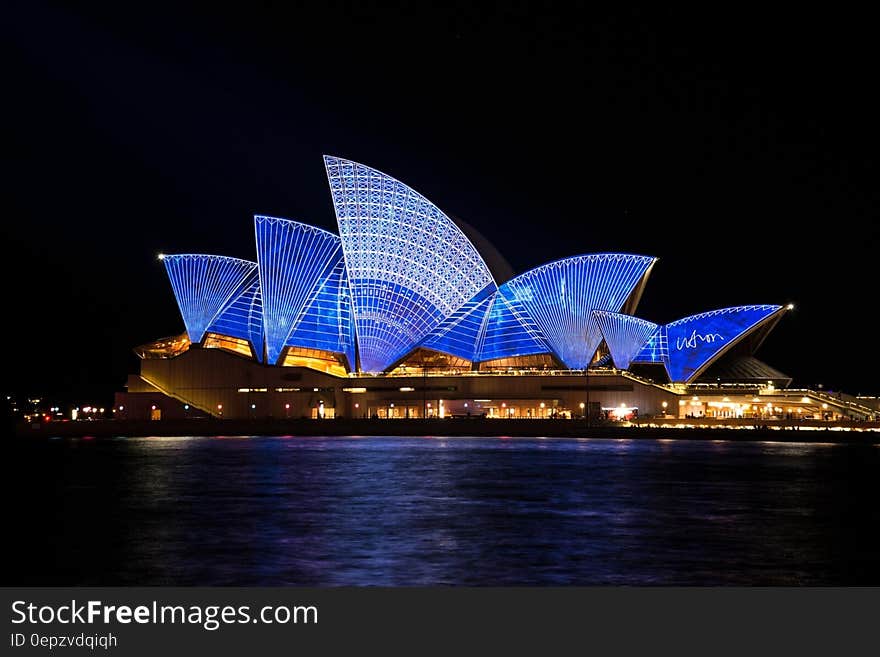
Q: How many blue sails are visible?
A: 6